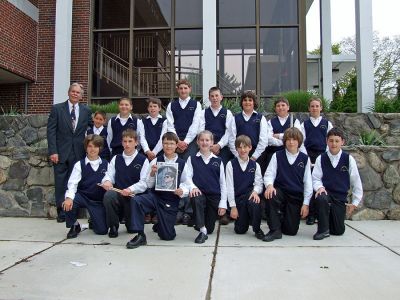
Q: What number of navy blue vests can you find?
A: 15